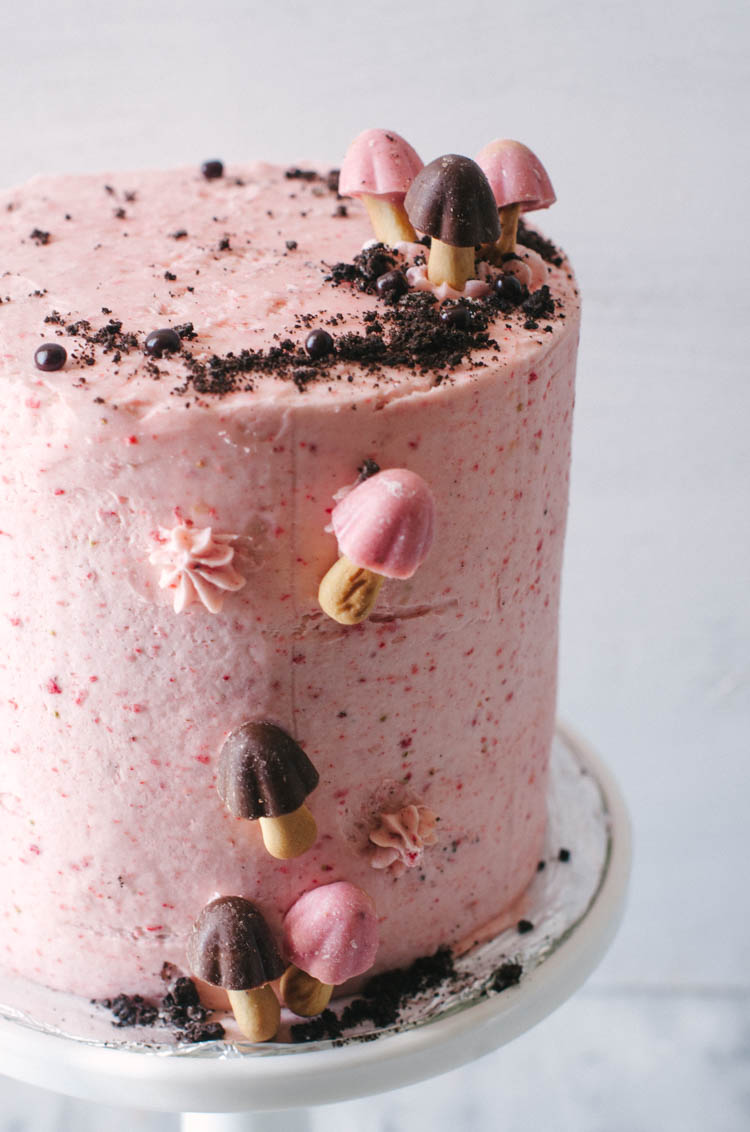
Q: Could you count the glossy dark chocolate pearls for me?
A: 7